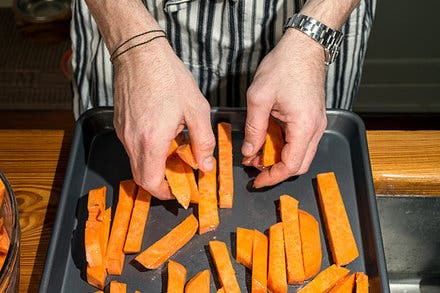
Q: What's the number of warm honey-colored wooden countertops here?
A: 1